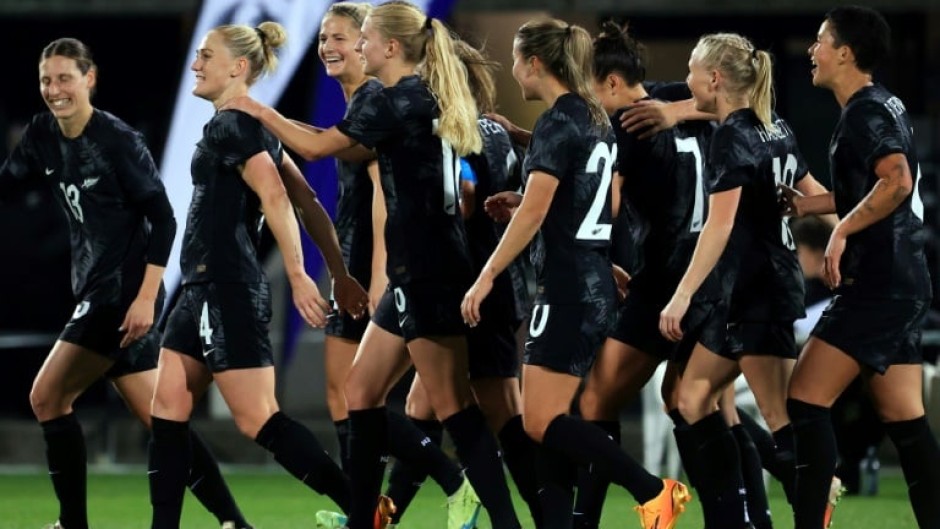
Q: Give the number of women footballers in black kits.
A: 9